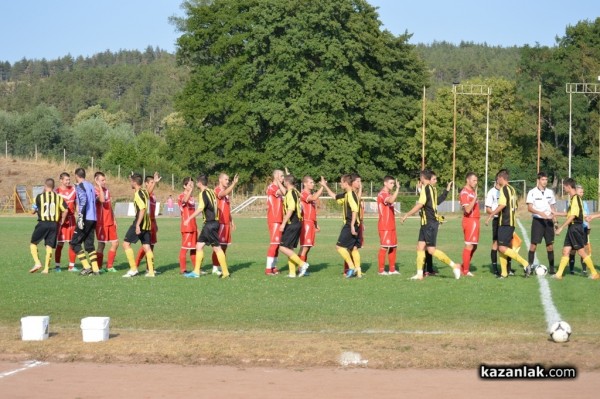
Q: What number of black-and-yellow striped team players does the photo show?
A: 8